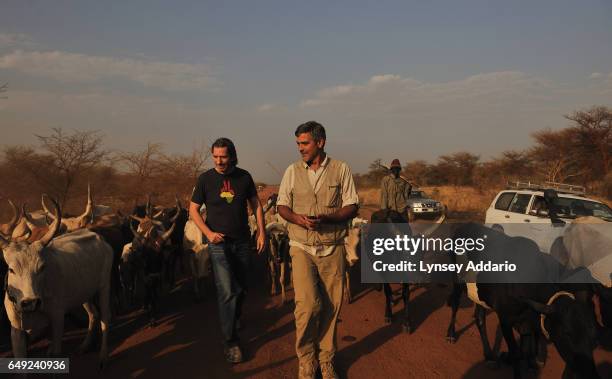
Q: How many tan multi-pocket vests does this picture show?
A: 1